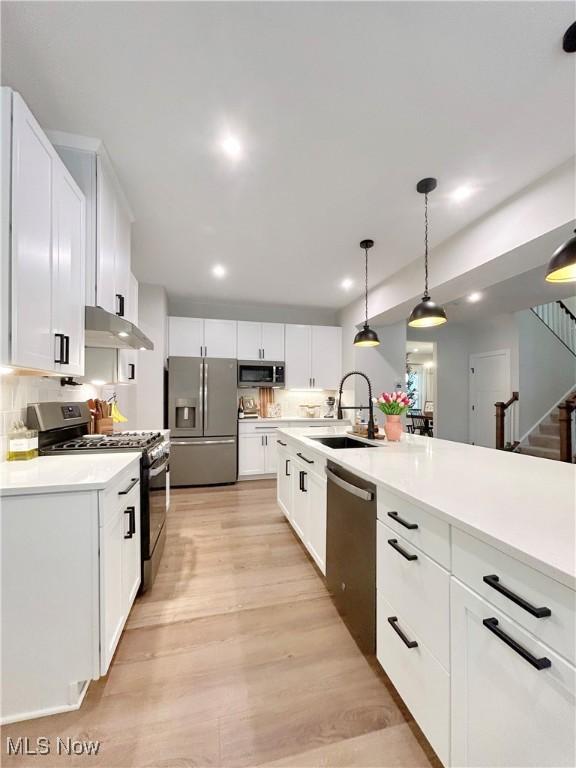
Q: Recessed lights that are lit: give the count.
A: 5